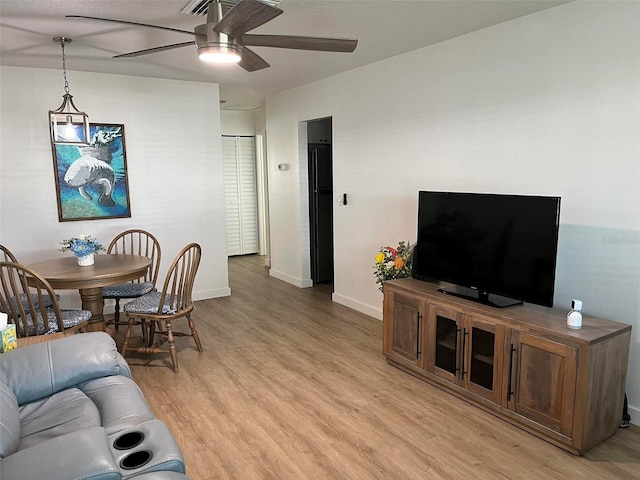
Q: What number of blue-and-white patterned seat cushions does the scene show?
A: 4